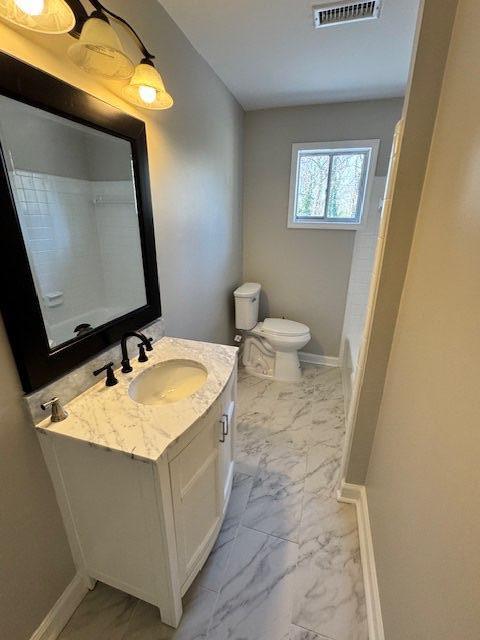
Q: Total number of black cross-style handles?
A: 2